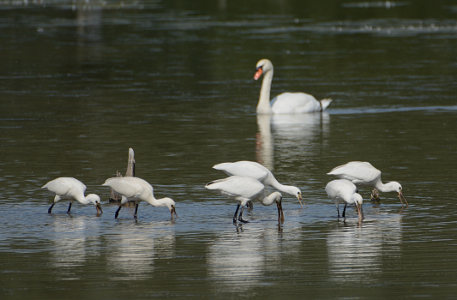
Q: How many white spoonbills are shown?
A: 6